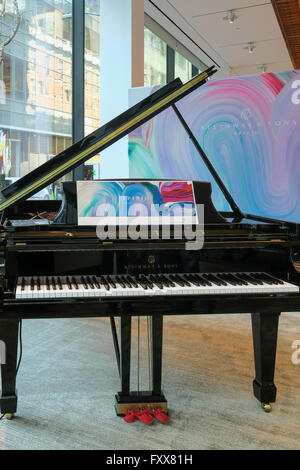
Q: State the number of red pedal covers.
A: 3